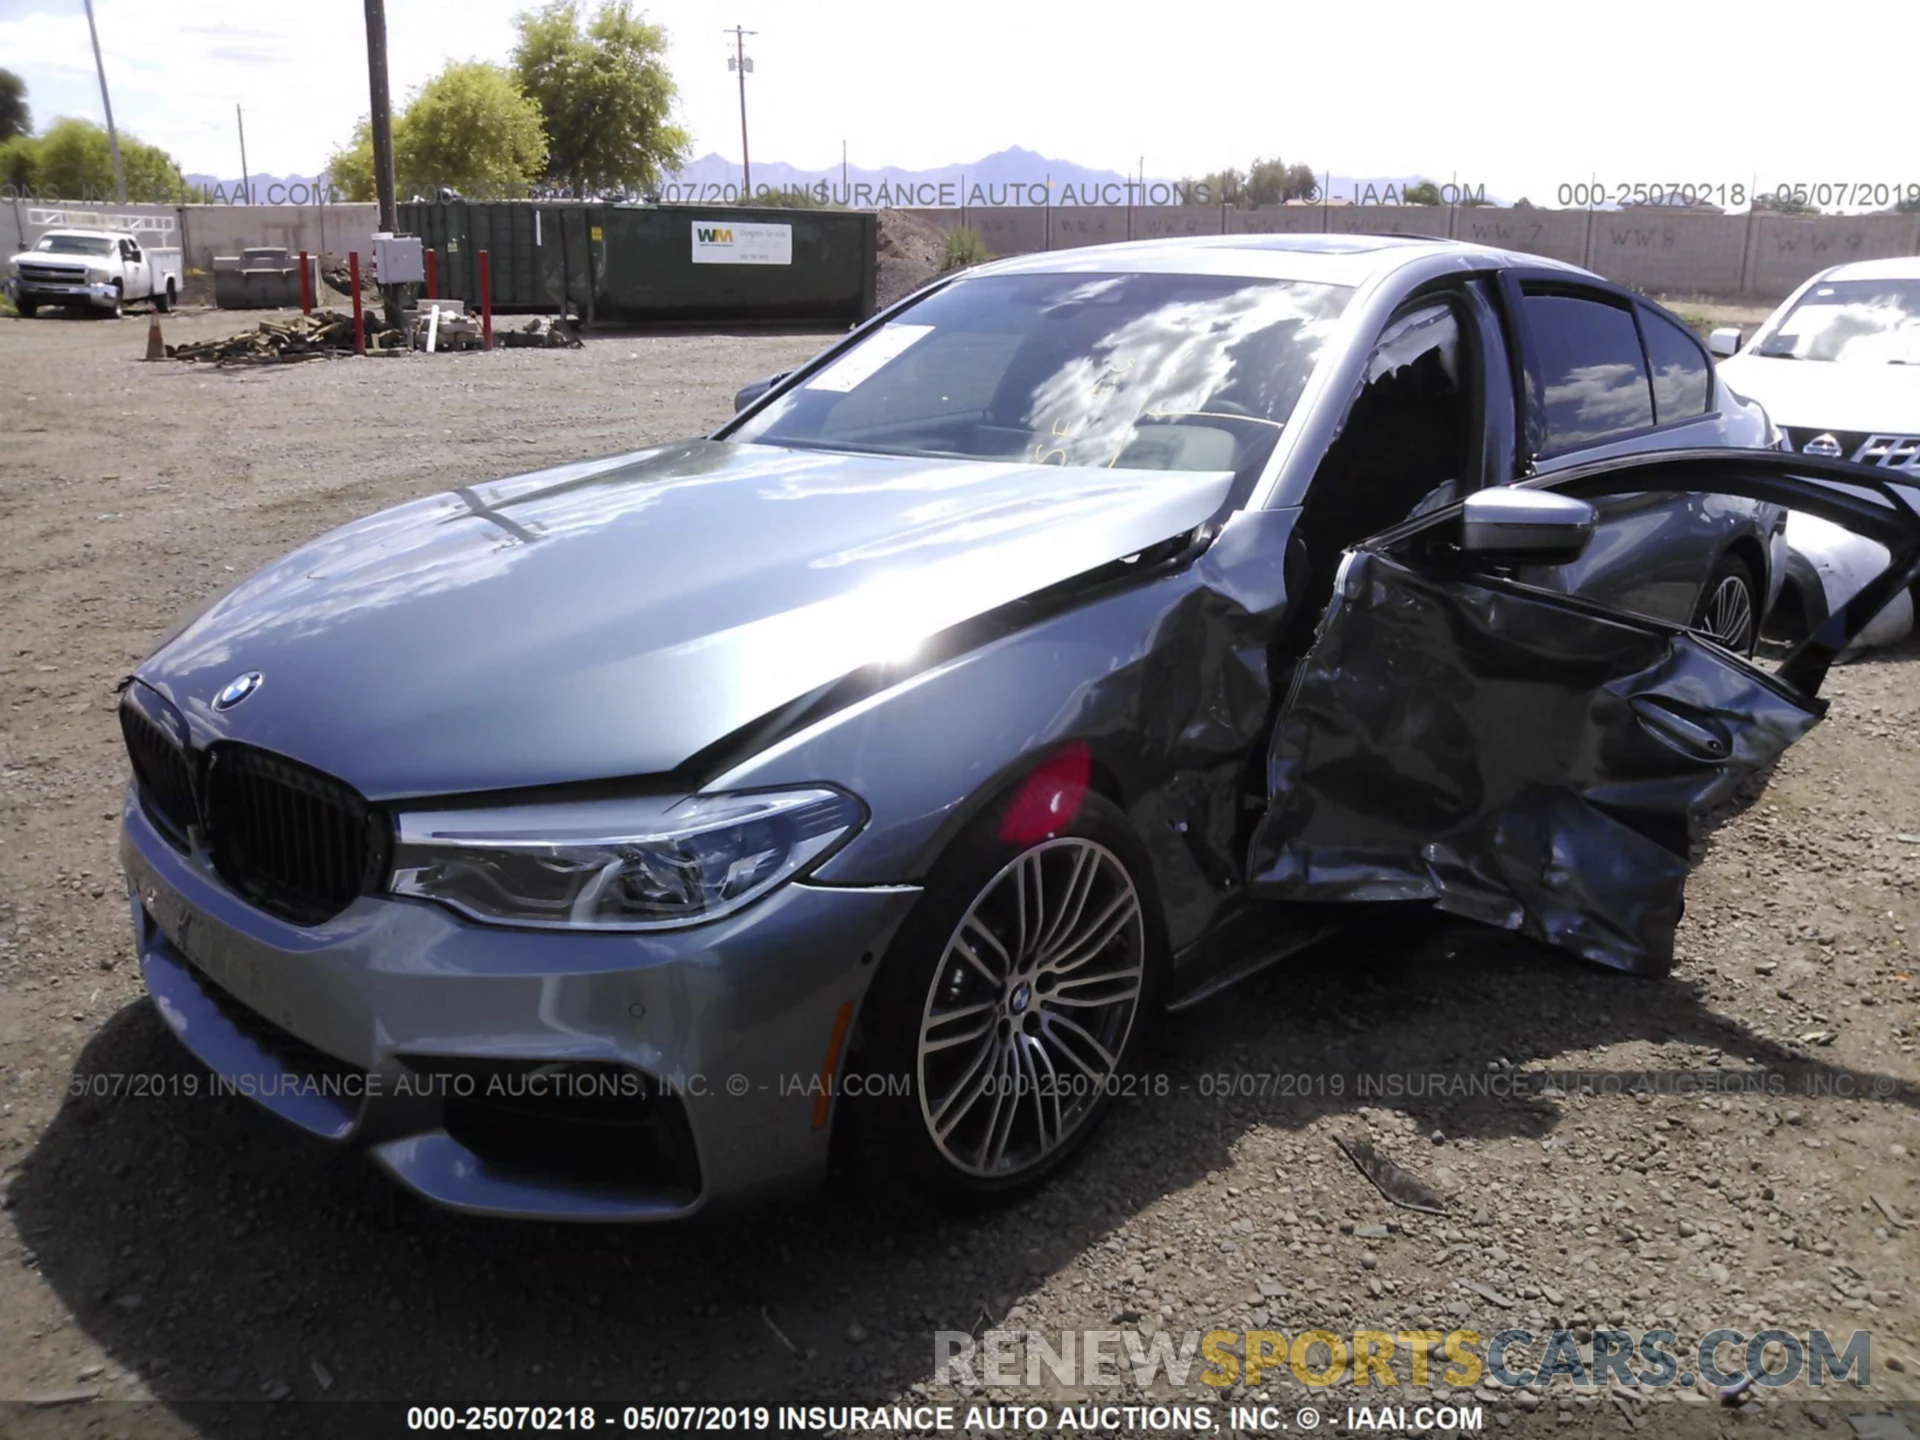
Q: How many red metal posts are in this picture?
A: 4